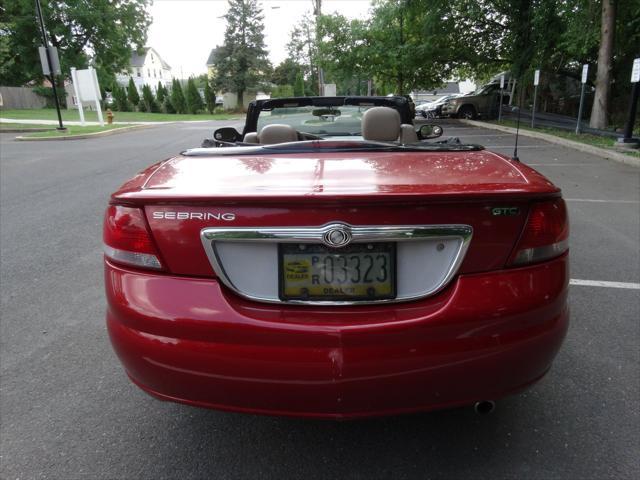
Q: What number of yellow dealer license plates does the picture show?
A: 1